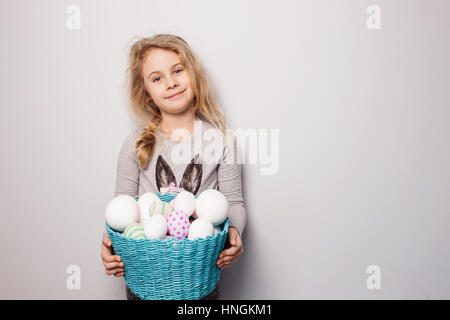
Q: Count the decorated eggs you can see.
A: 3